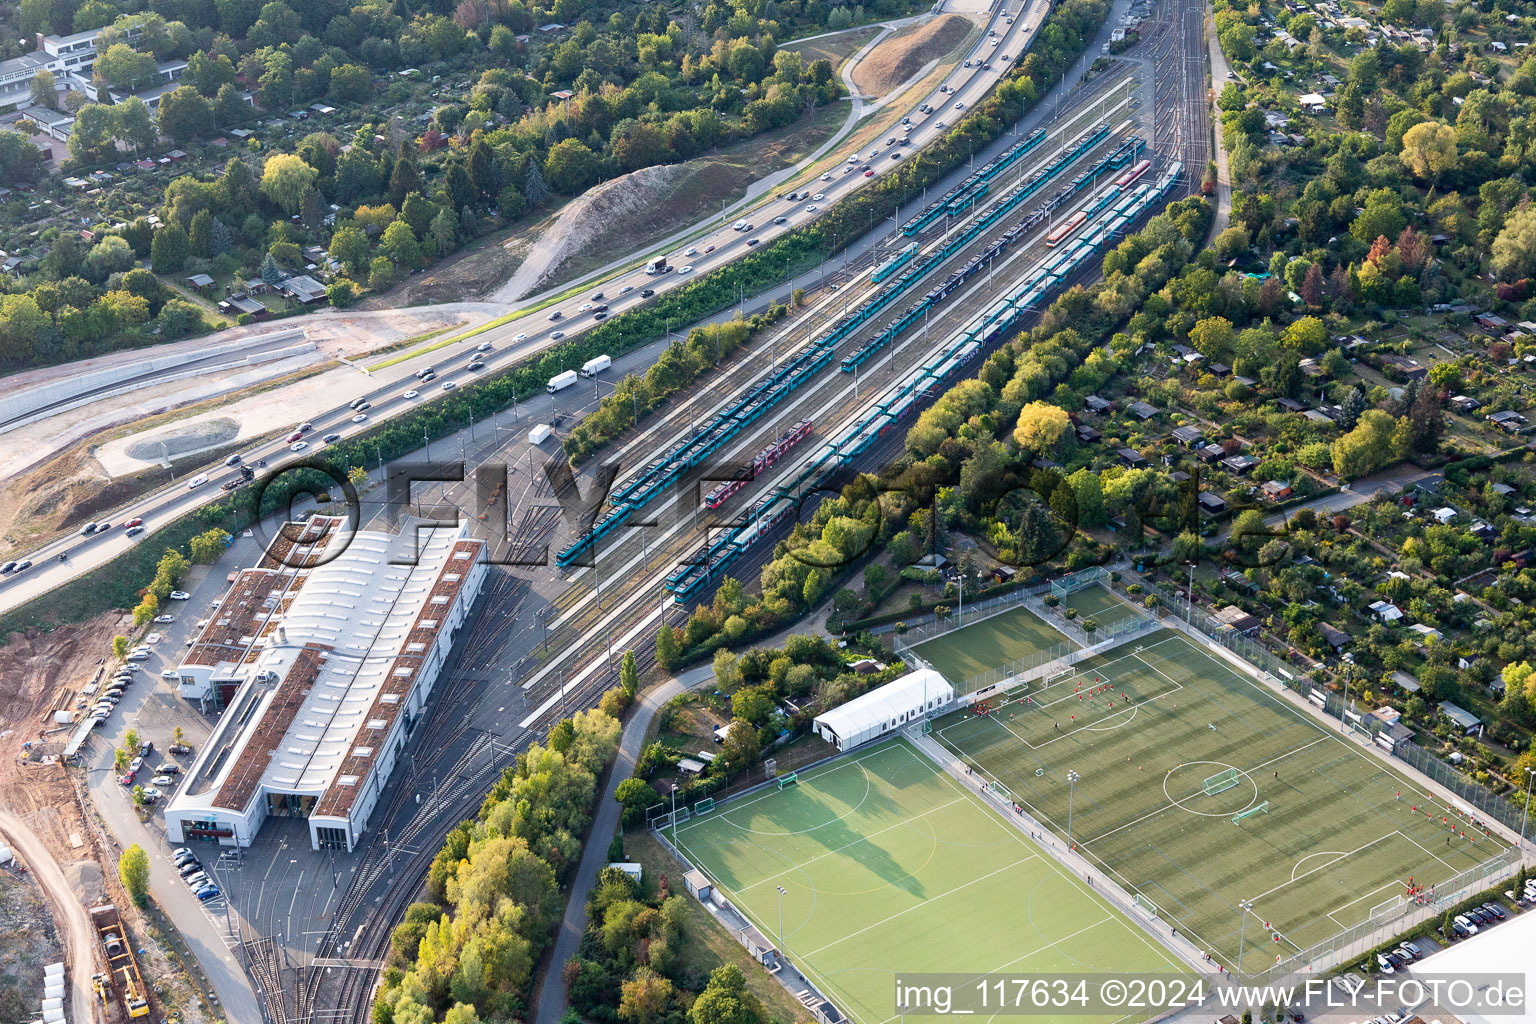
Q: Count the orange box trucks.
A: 0